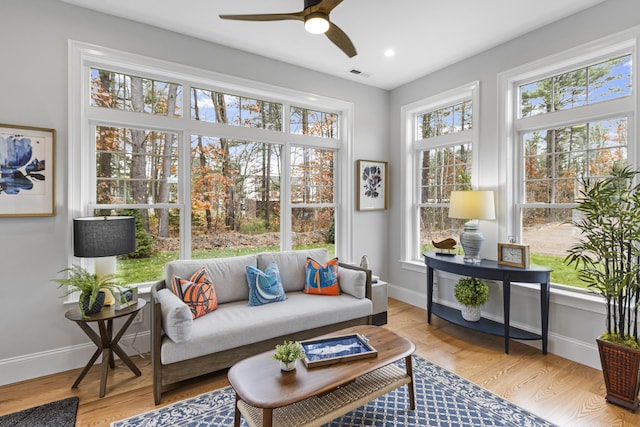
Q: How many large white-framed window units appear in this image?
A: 3